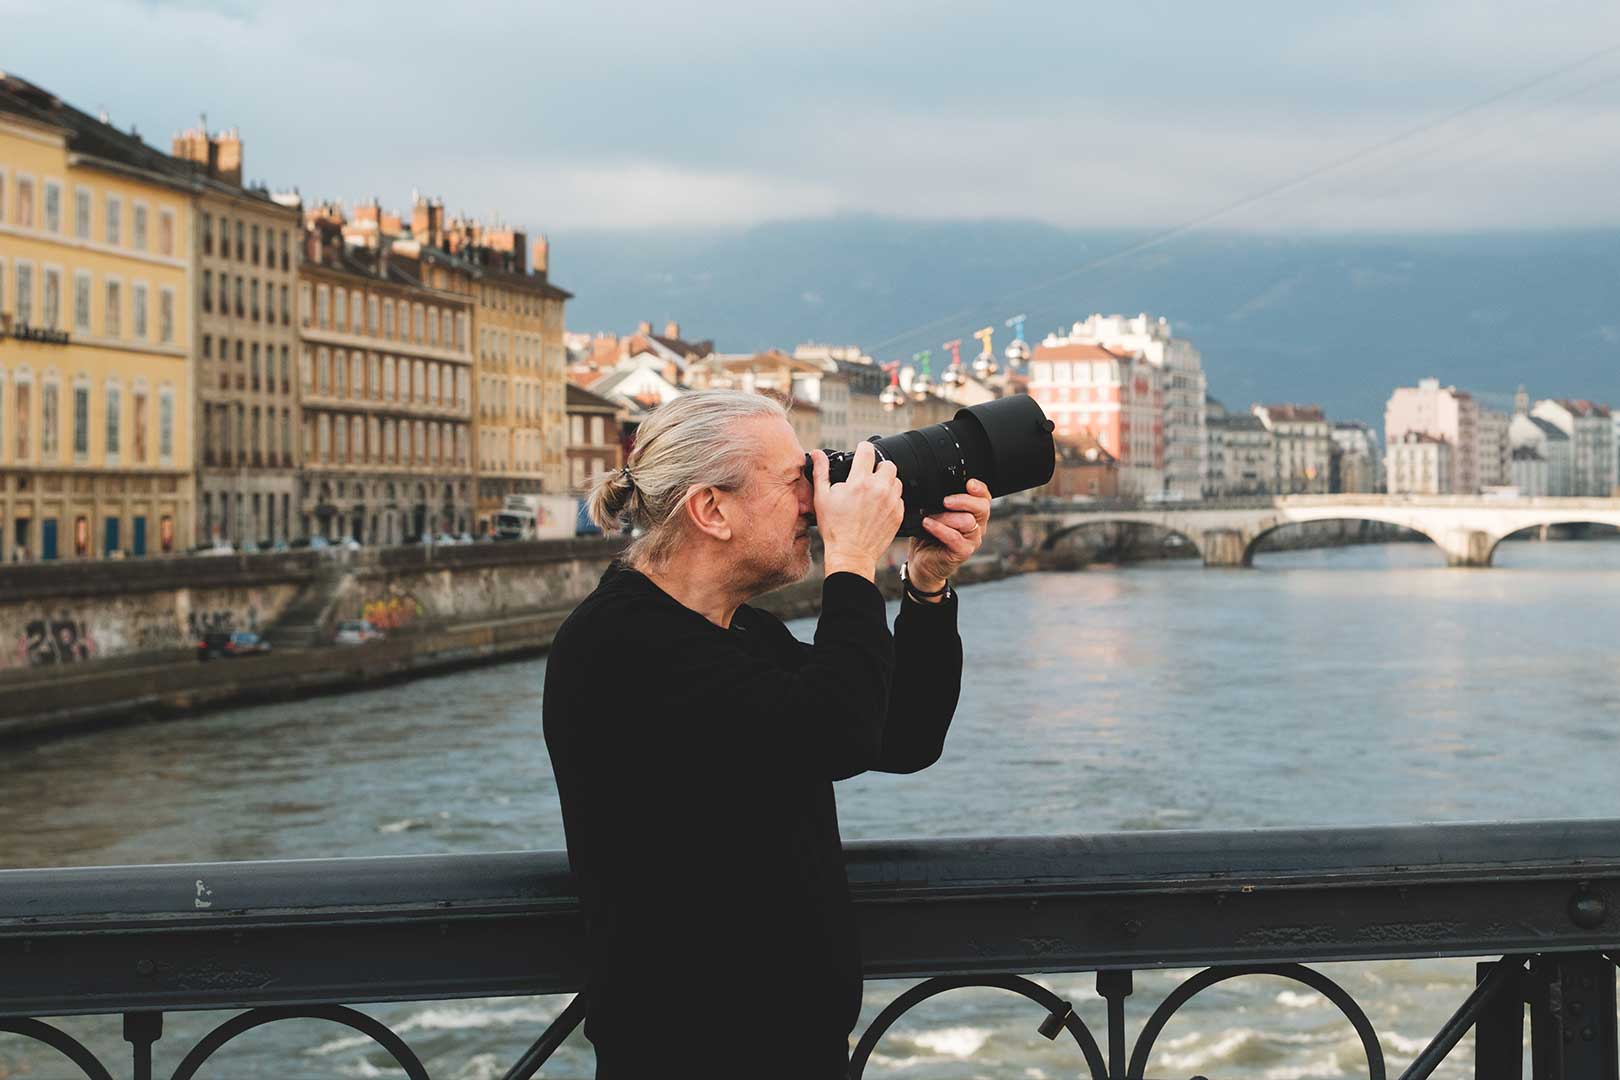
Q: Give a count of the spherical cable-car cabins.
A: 5